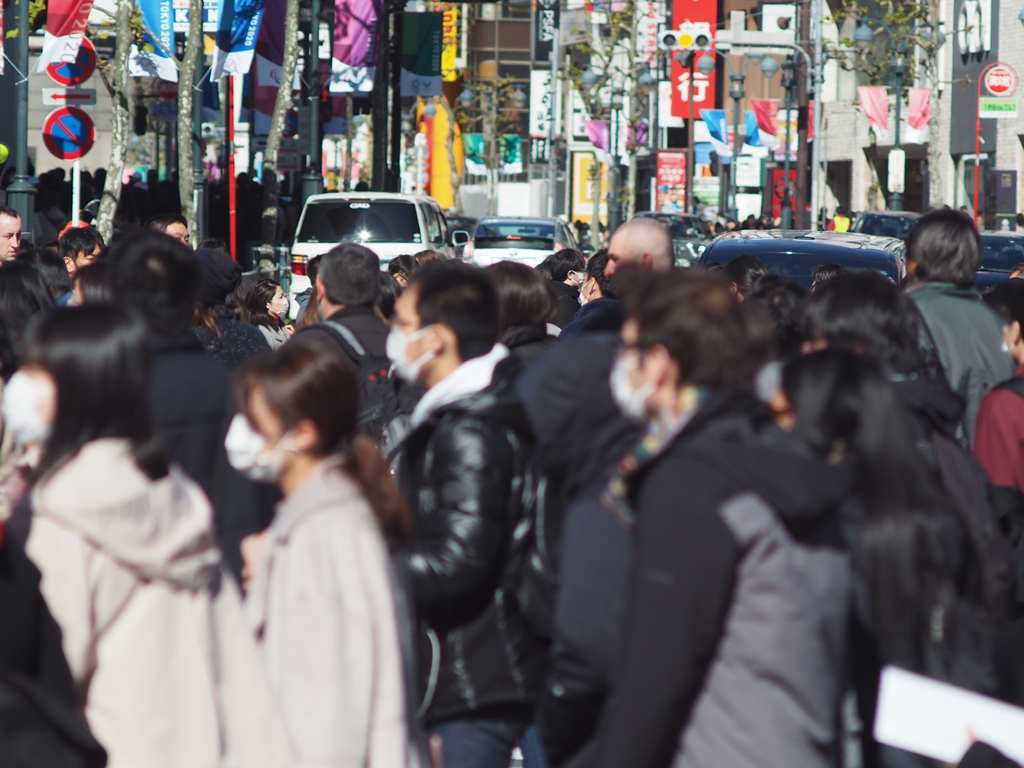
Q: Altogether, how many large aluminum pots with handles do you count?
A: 0